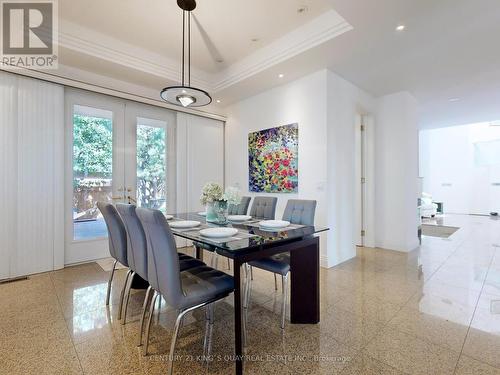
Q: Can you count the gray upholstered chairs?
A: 6